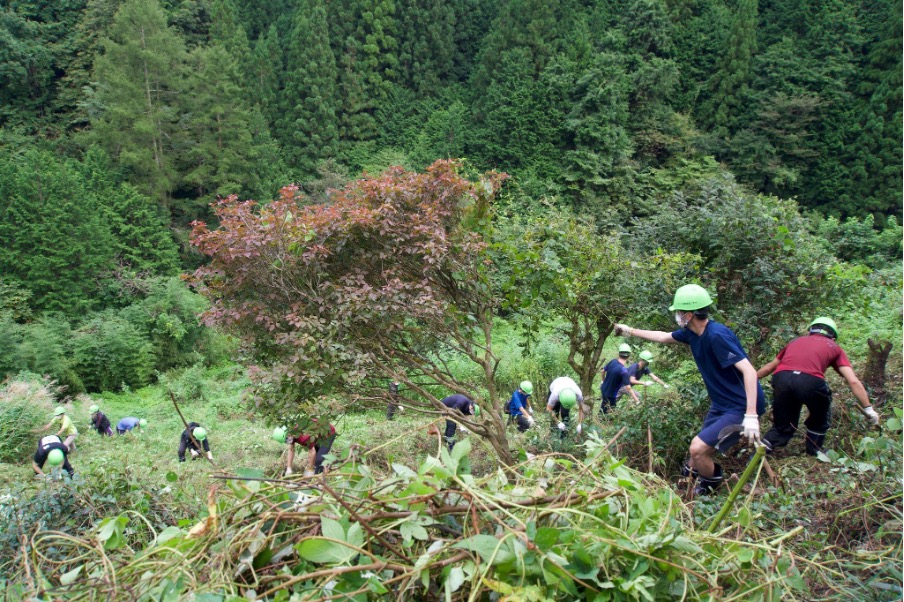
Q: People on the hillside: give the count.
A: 14